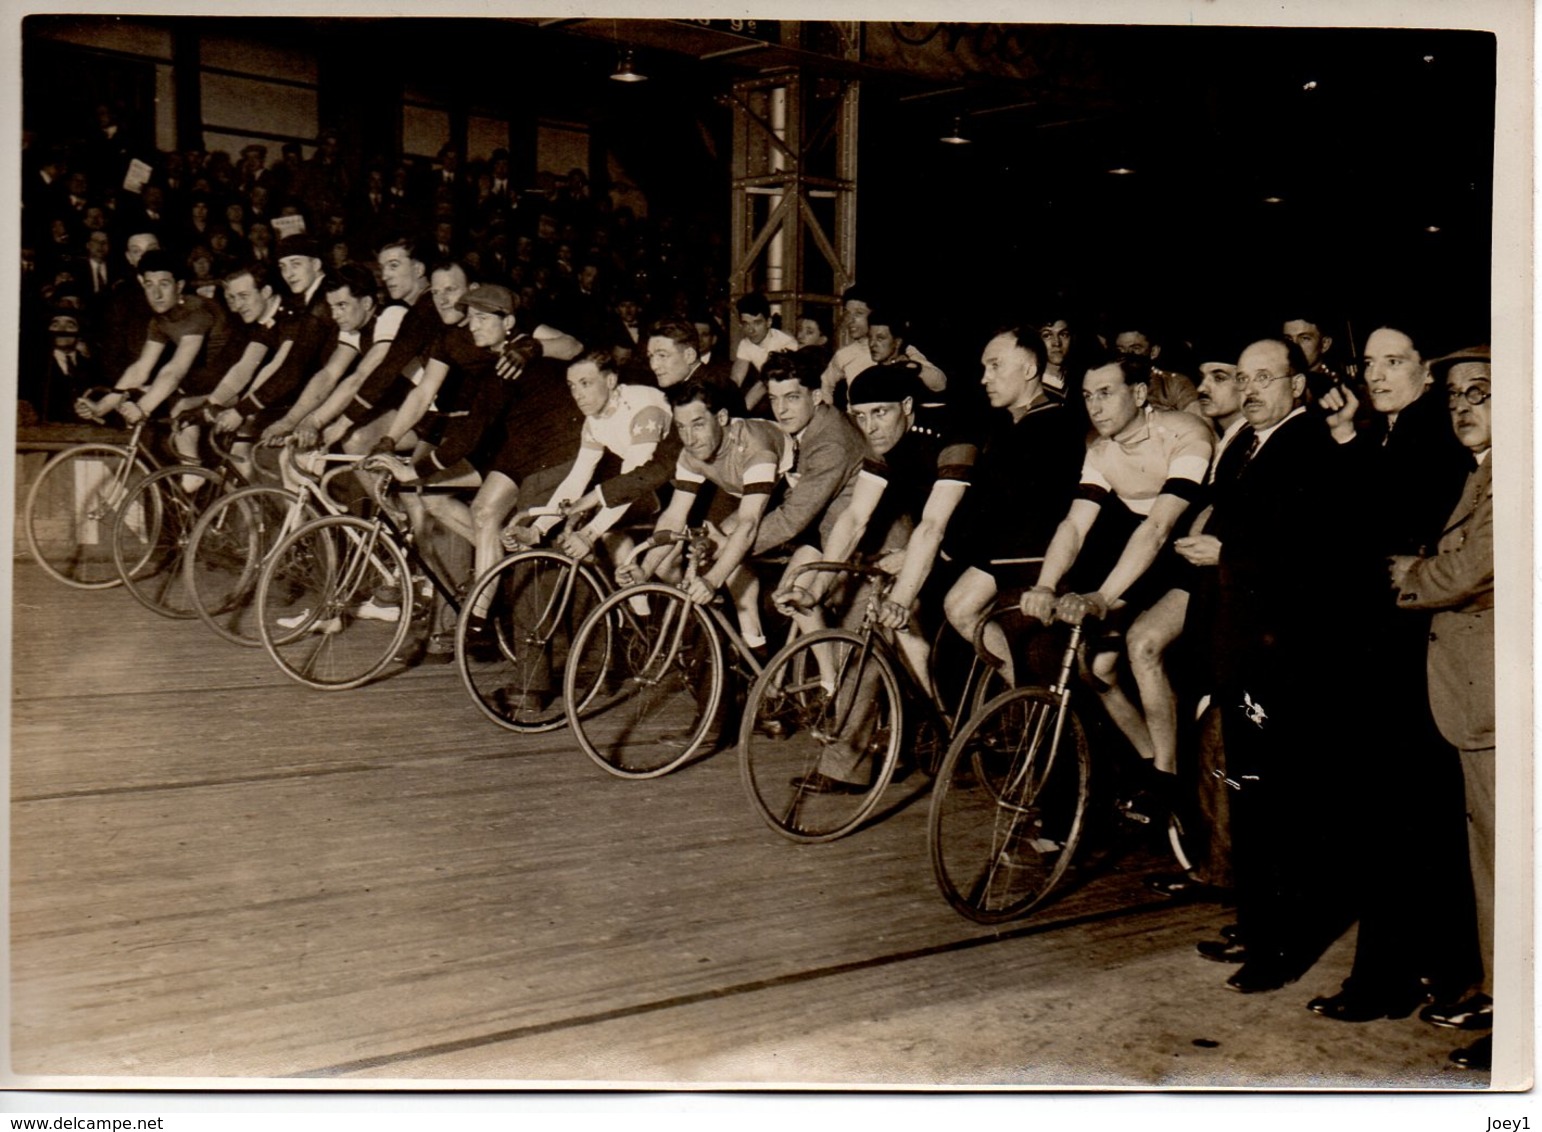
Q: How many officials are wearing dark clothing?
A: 2